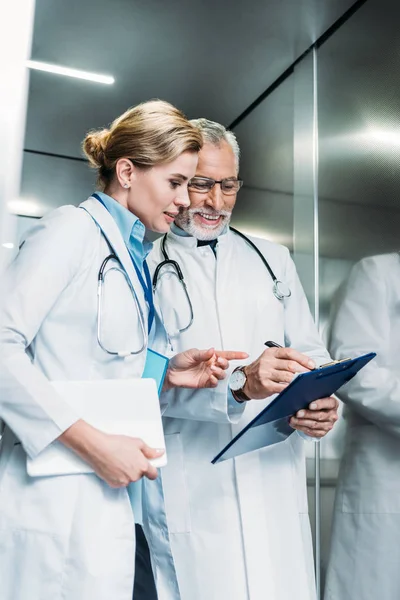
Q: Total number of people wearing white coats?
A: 2